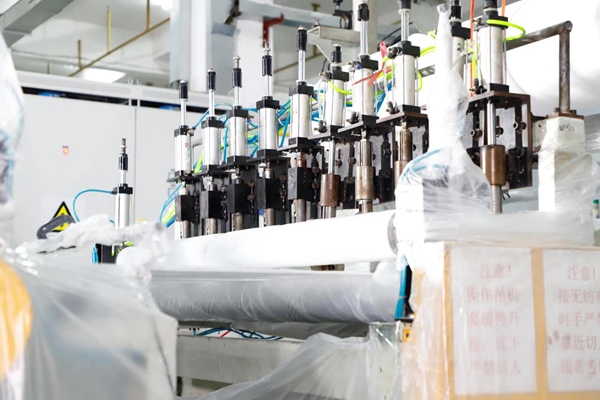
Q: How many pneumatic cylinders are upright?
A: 11